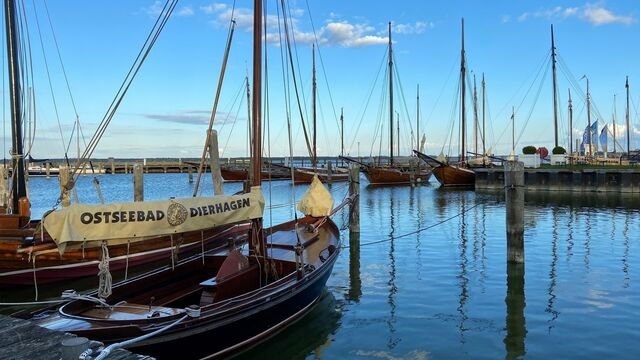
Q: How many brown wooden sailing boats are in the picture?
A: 6